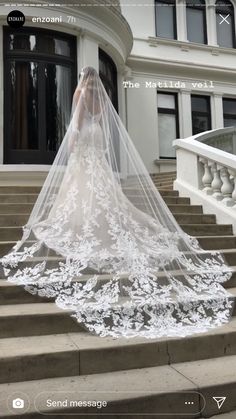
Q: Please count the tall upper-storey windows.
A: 3